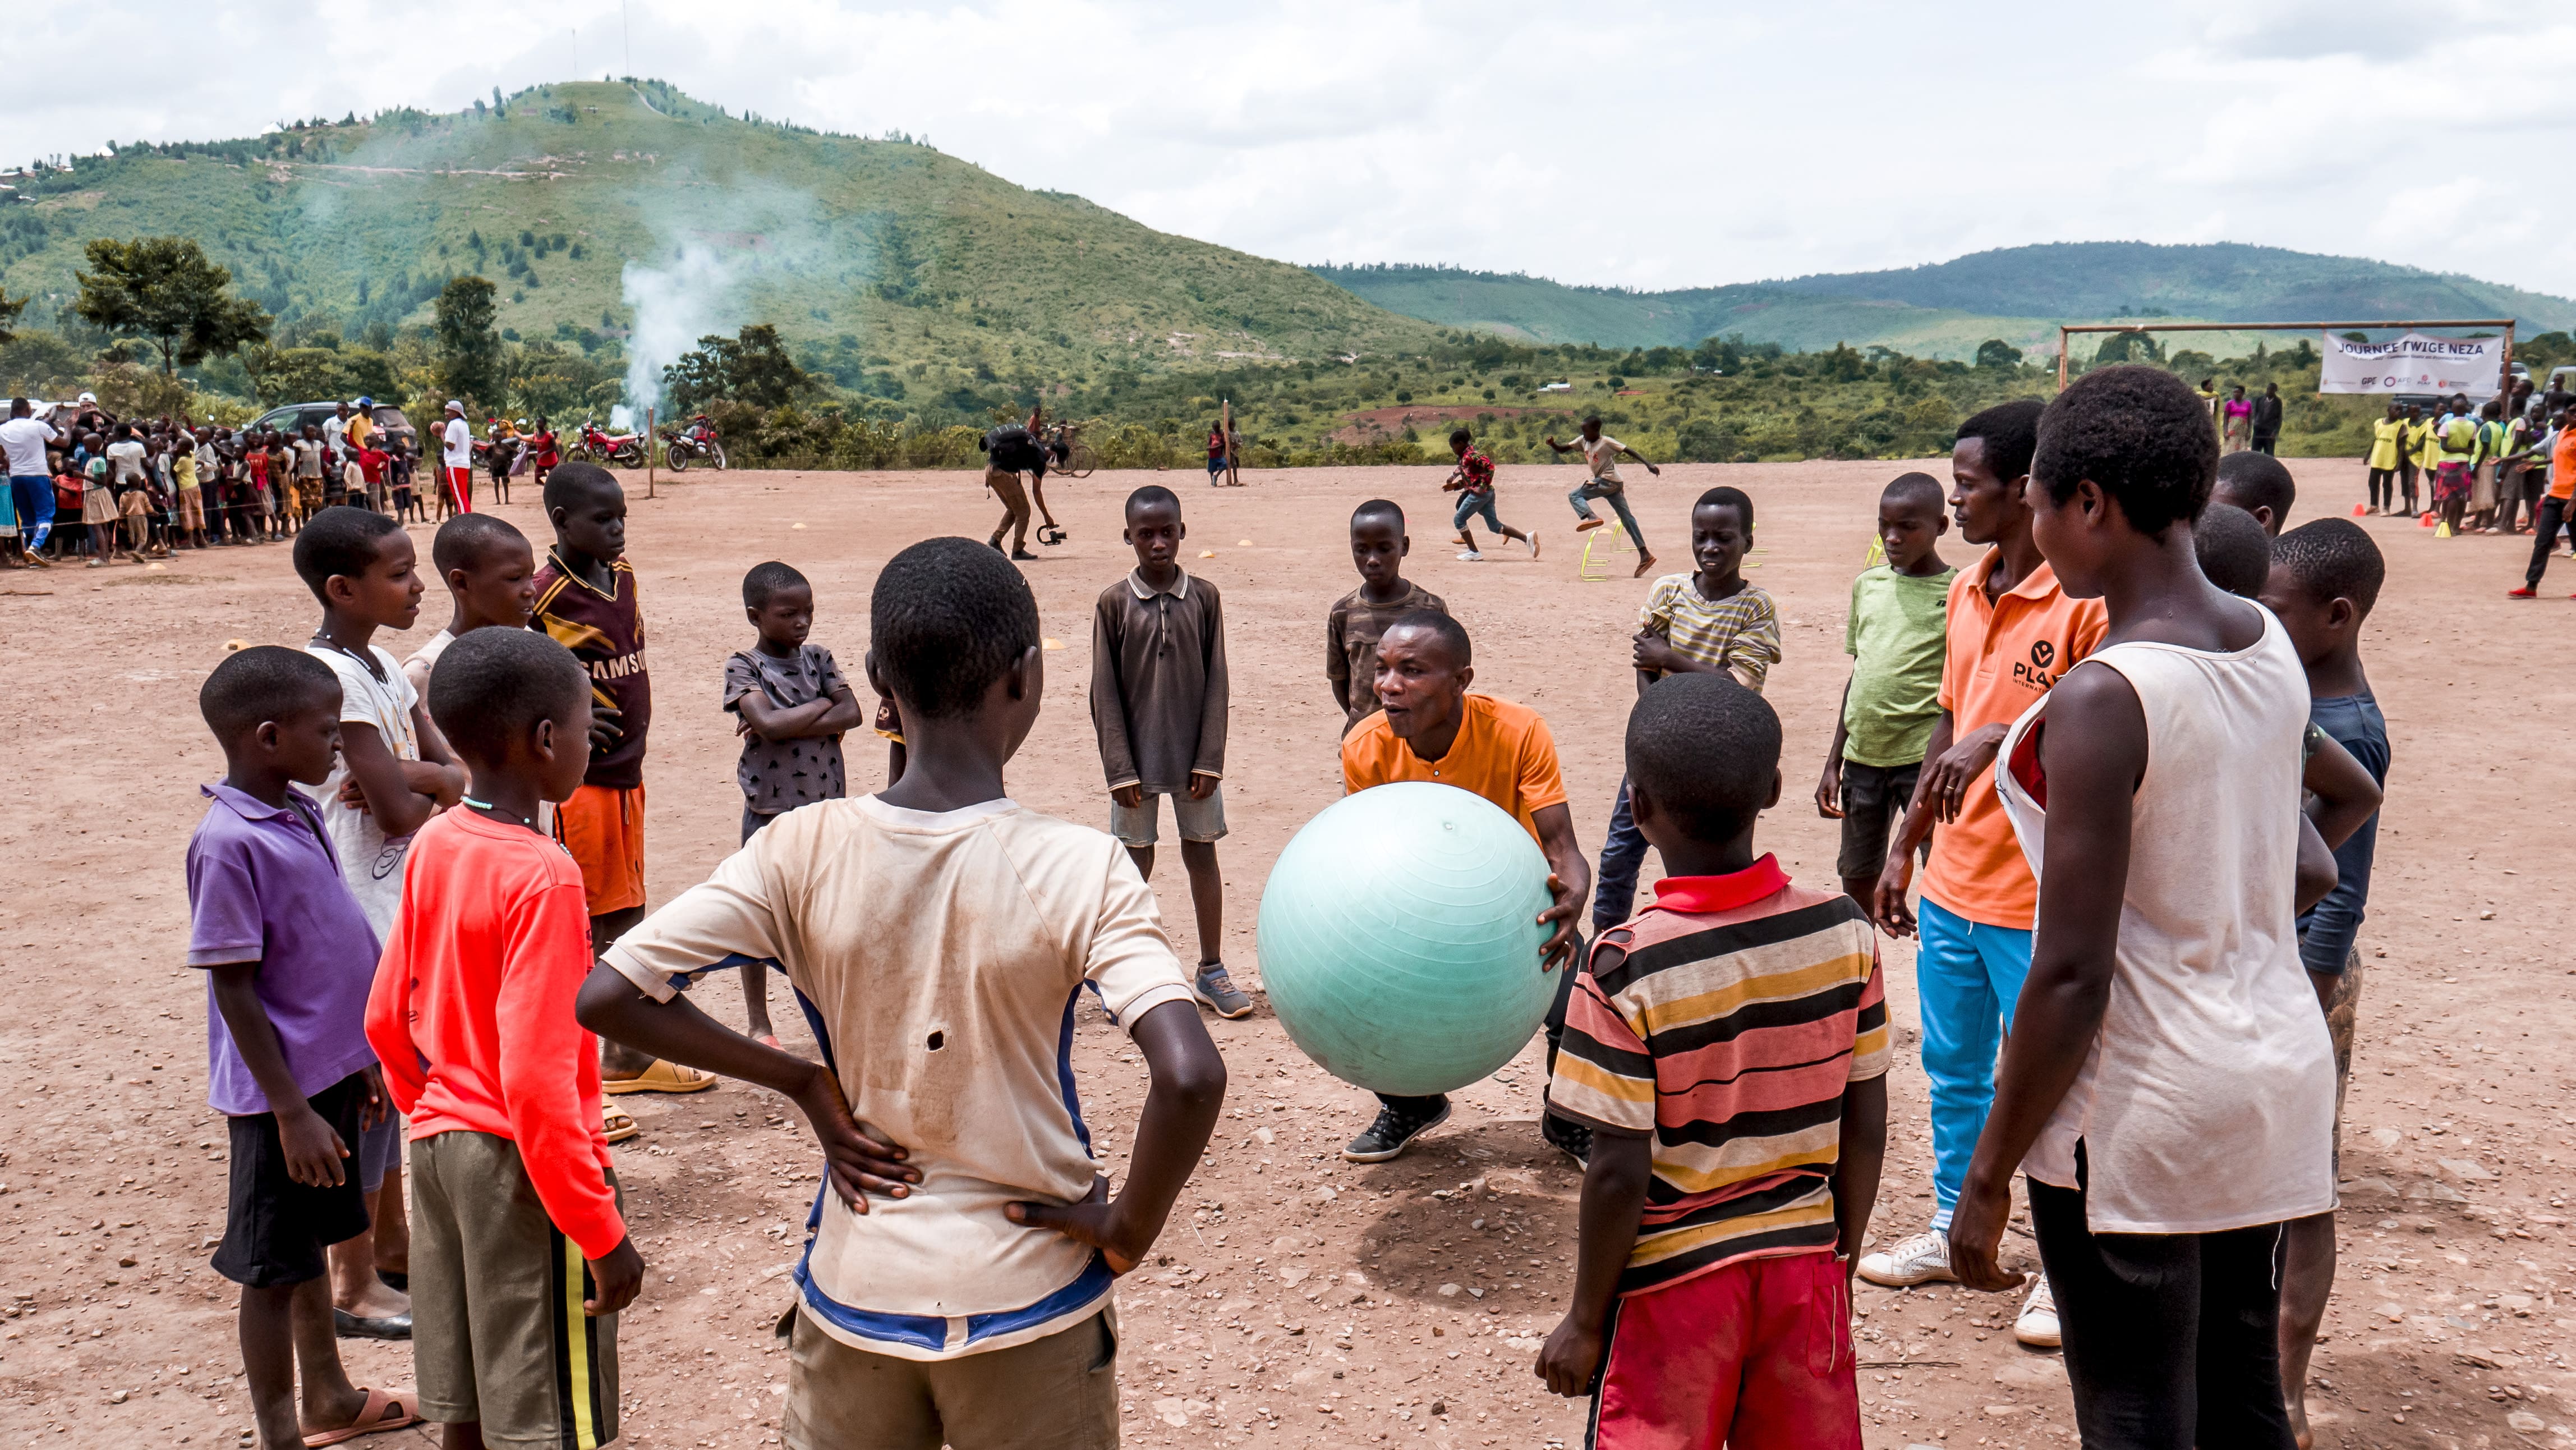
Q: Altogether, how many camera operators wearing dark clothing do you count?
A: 1